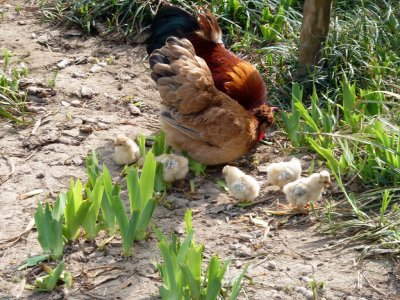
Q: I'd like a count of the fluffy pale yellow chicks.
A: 5